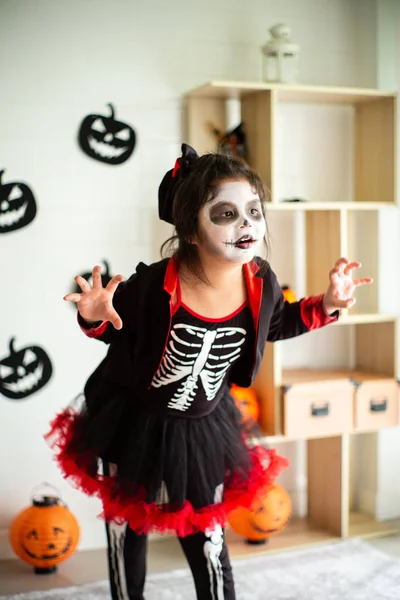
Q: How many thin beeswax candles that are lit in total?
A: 0